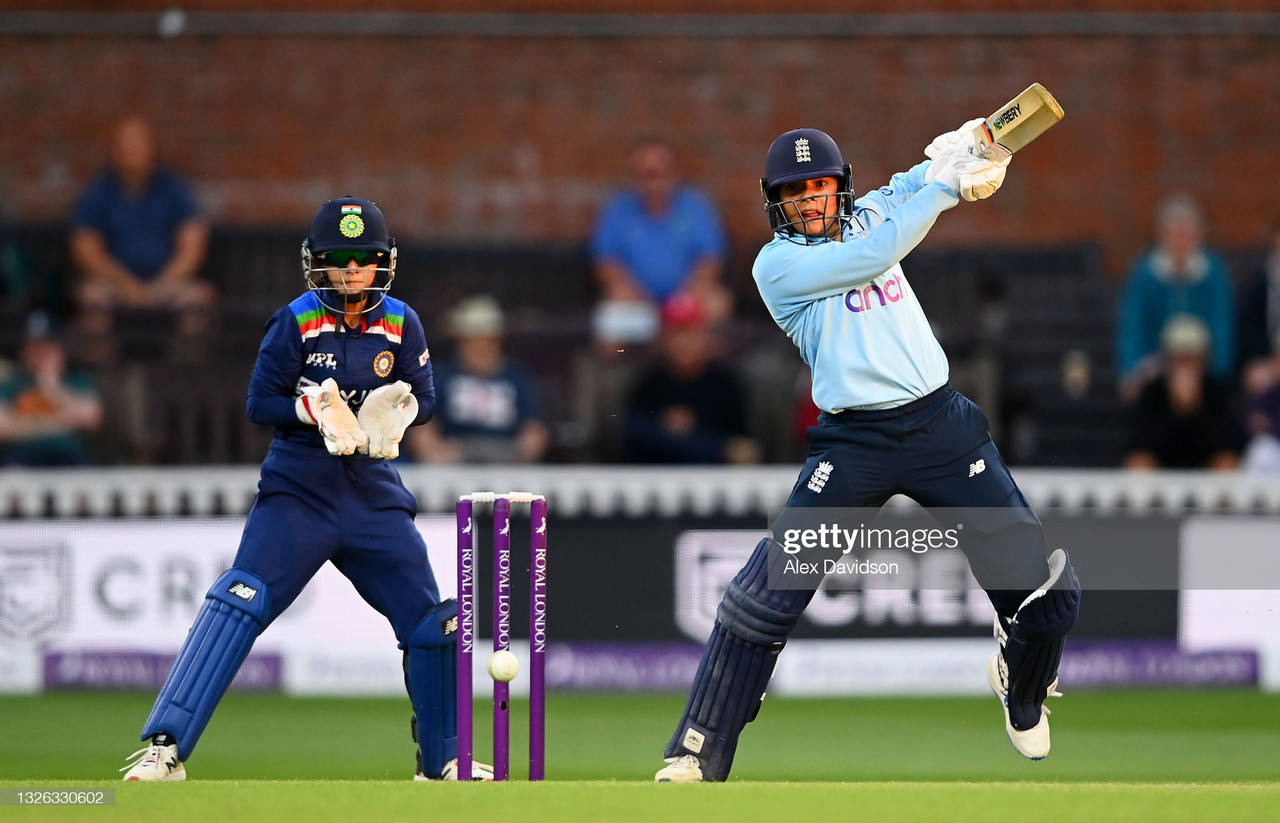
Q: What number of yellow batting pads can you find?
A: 0